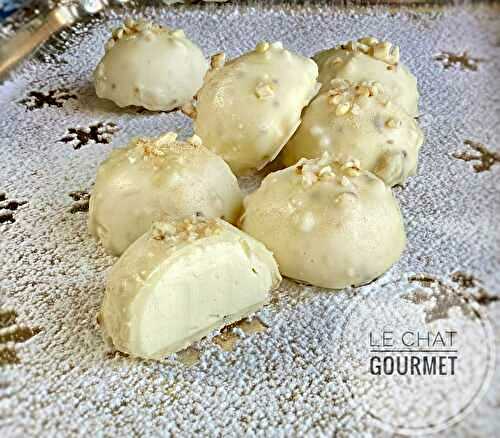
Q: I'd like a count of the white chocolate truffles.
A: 7